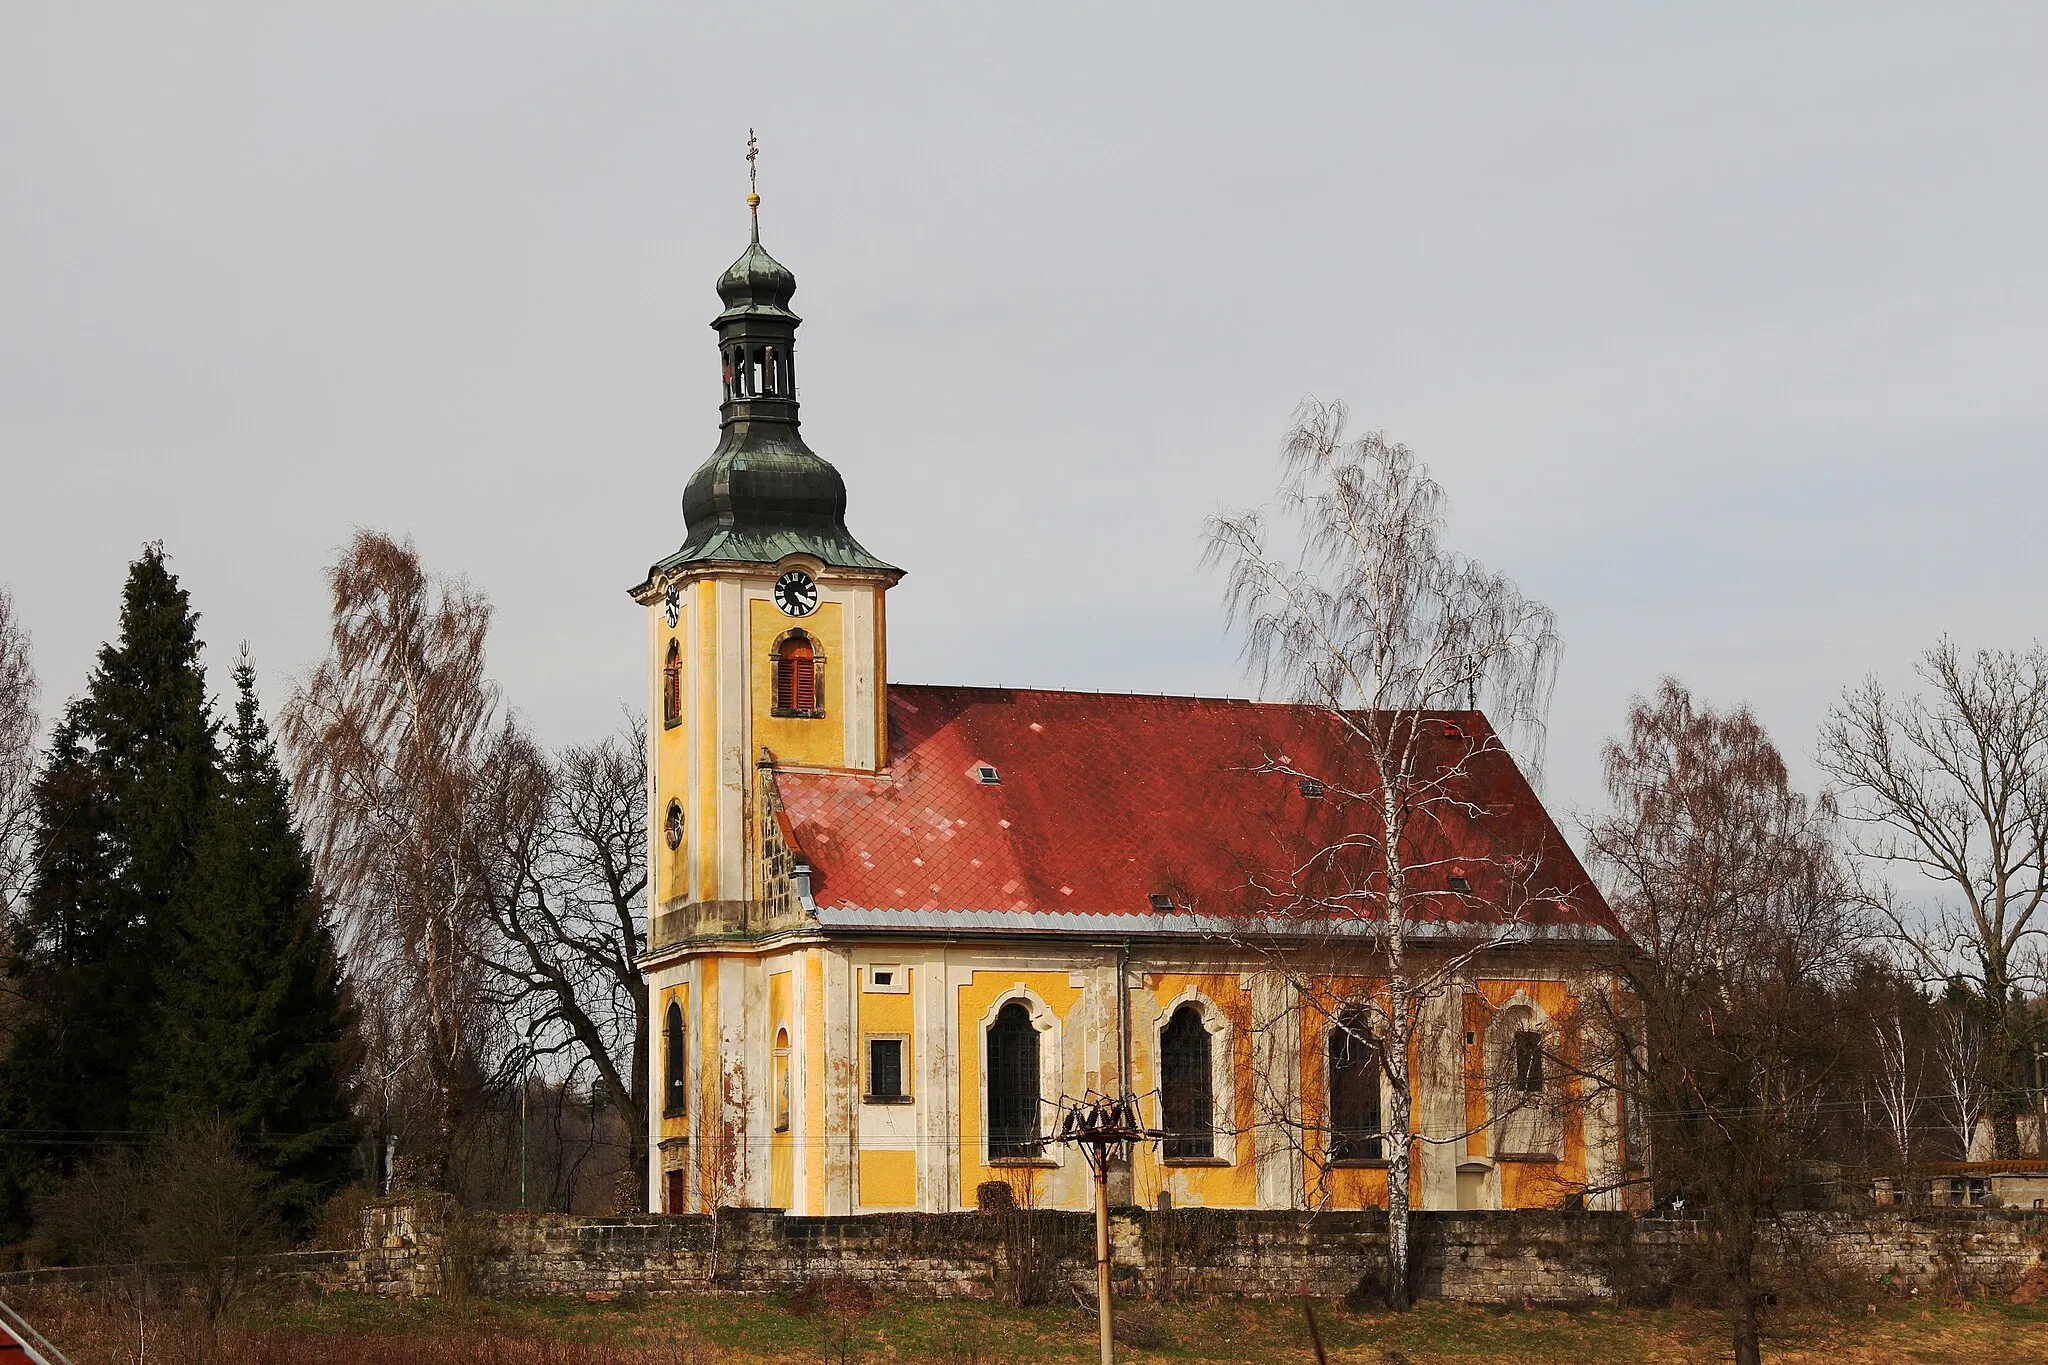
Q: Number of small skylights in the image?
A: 4